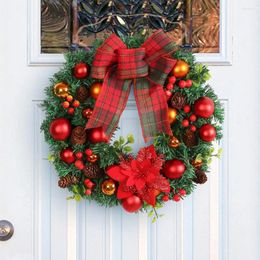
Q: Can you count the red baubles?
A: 8